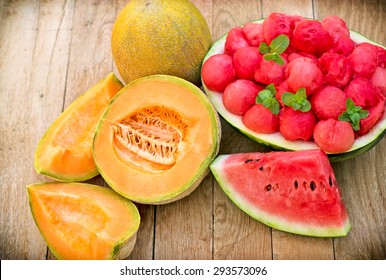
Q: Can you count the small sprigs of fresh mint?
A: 4